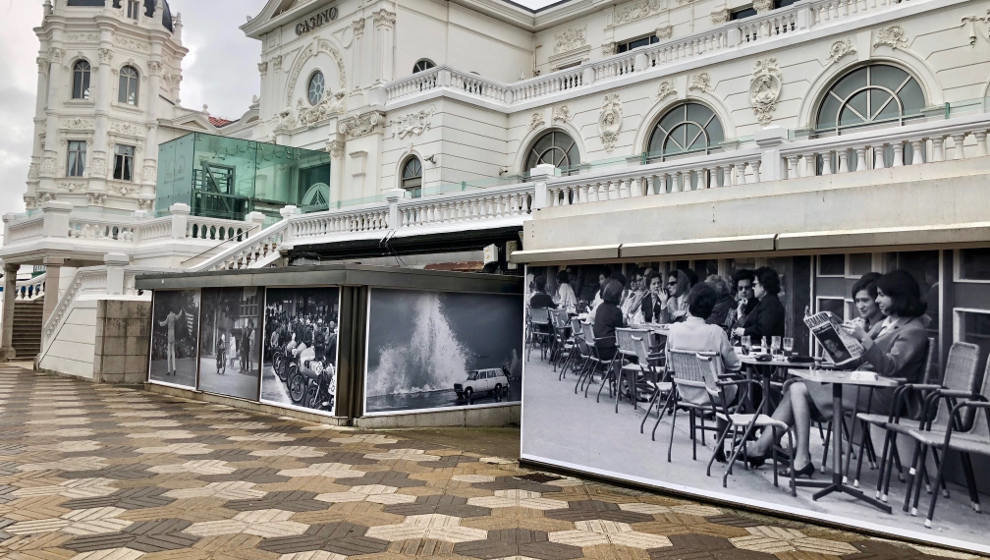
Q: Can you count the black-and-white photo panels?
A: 5